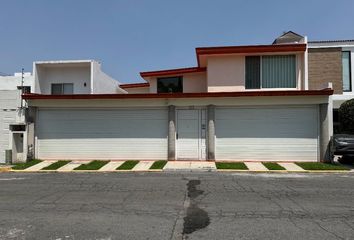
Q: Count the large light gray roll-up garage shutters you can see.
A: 2